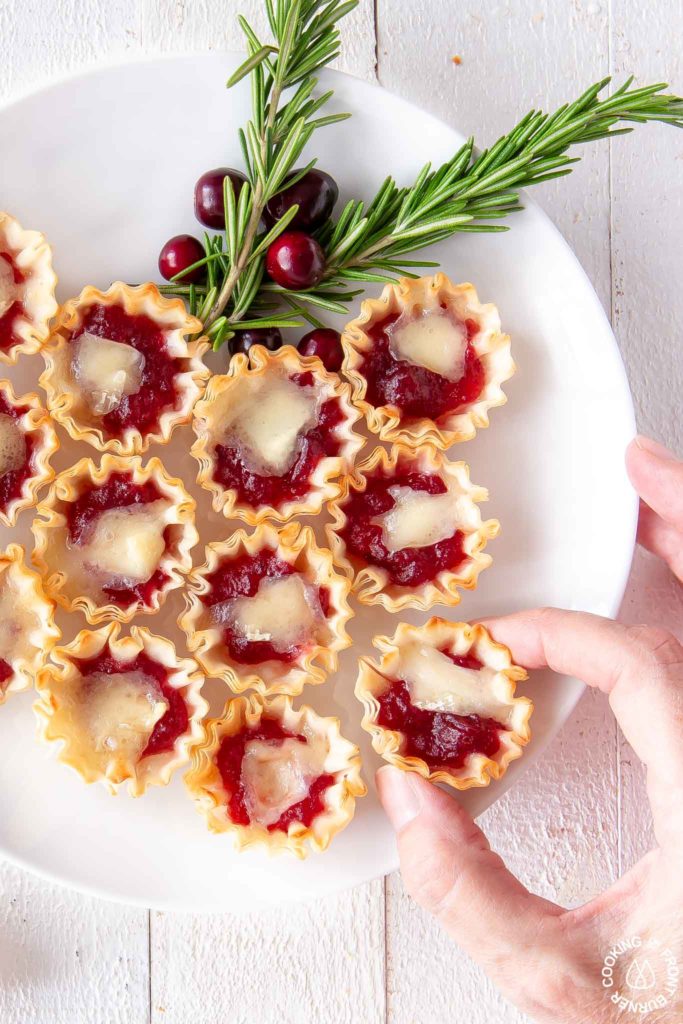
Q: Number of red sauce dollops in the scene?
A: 12